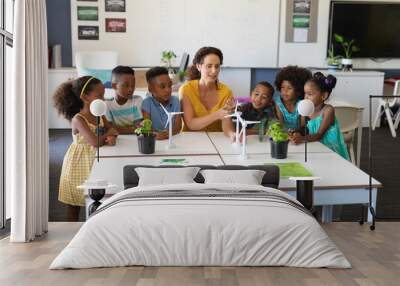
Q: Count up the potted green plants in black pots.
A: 2